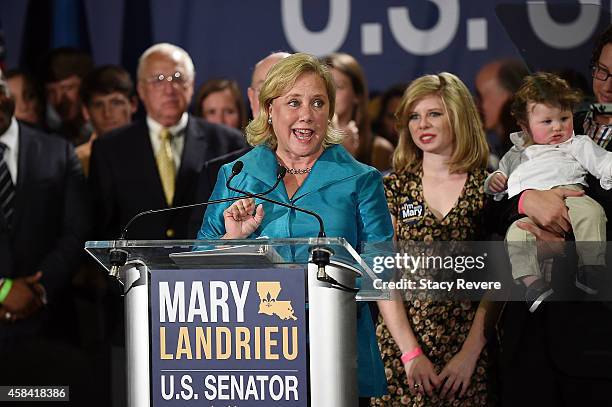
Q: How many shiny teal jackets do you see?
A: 1